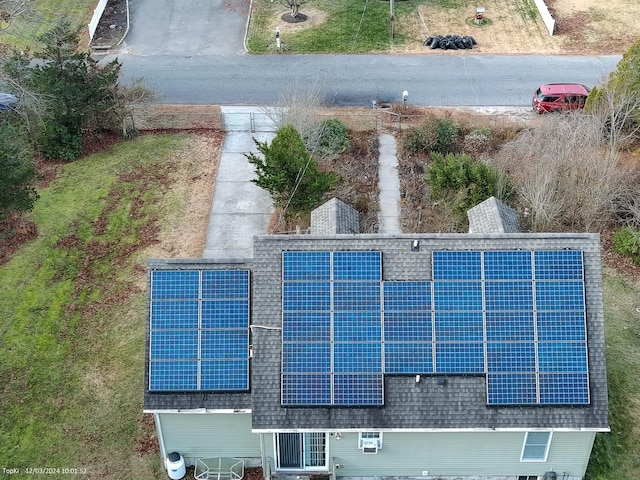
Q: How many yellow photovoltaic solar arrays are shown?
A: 0